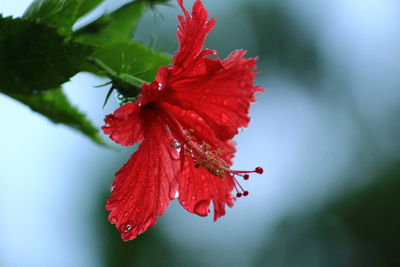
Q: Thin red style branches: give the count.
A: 4